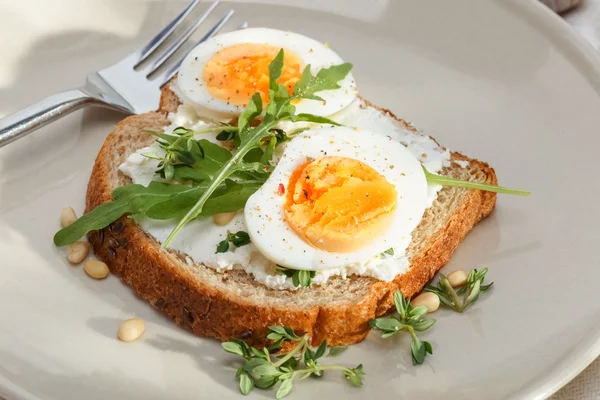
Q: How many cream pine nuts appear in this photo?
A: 7